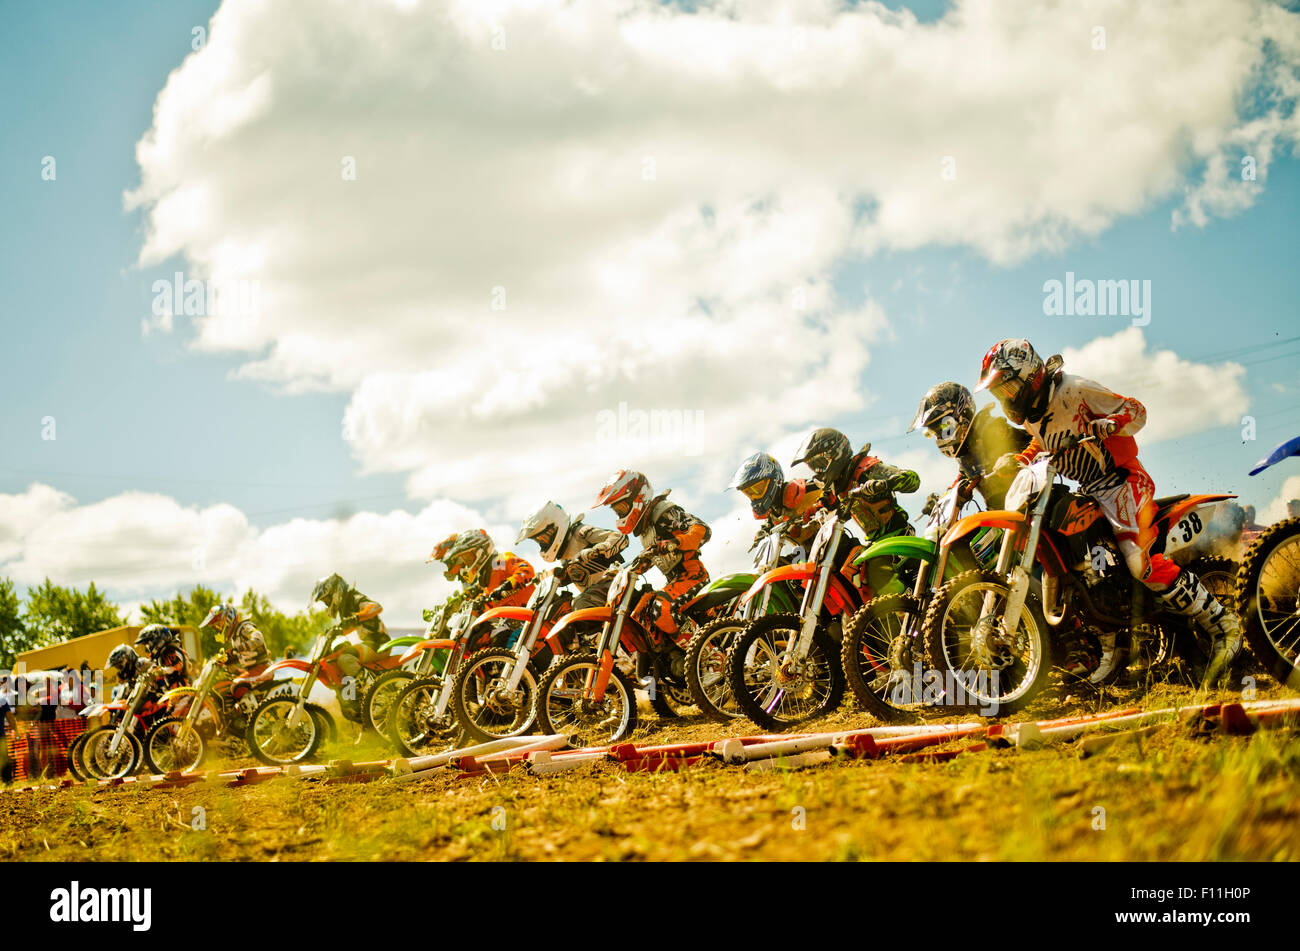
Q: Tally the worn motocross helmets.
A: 12